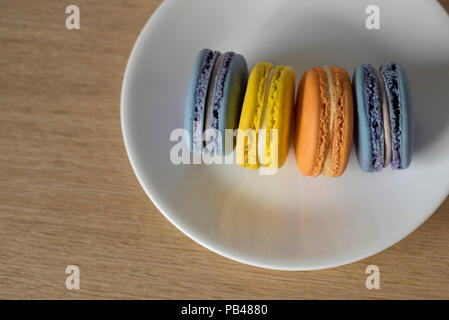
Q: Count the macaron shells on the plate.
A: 8